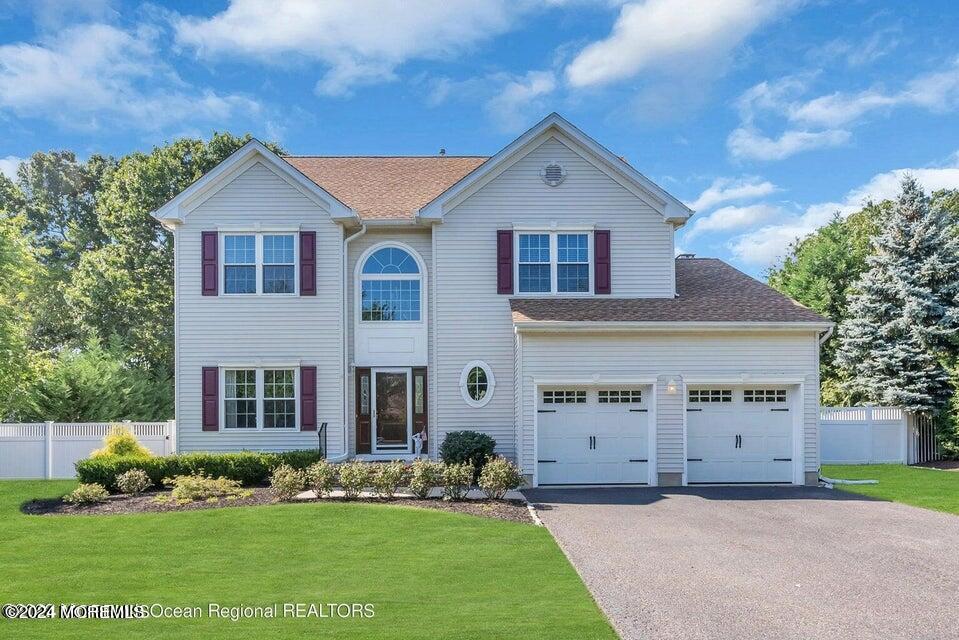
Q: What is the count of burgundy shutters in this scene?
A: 6